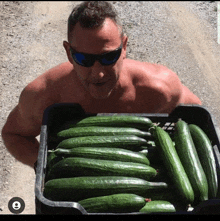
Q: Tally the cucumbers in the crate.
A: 11